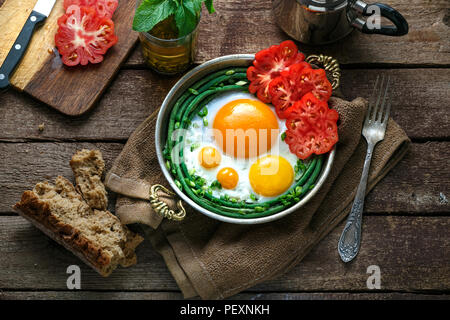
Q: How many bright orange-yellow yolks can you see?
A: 4